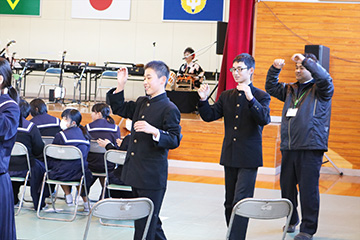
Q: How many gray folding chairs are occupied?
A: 5